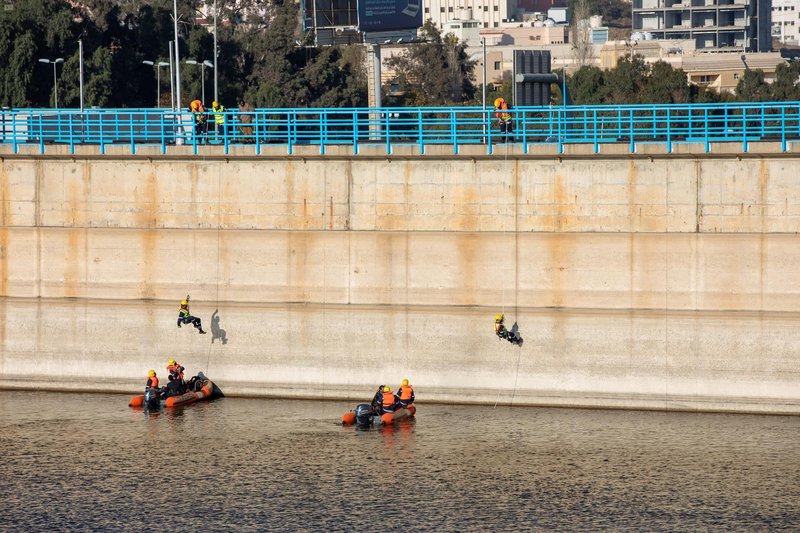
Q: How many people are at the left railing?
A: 2